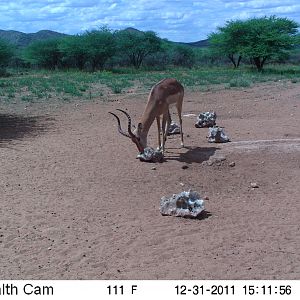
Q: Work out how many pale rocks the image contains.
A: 5